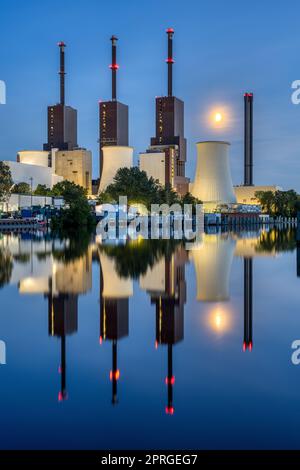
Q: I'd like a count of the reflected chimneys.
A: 4